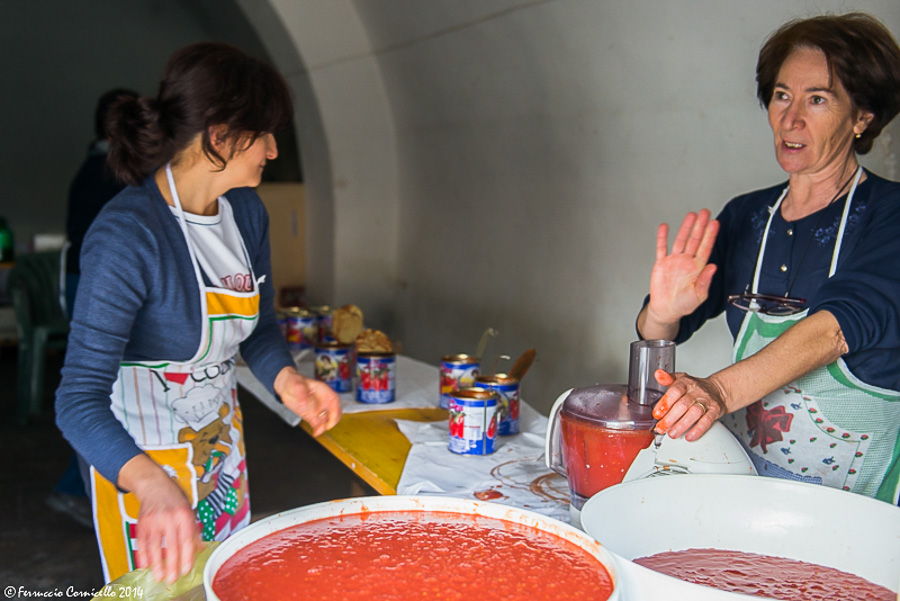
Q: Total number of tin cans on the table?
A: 8